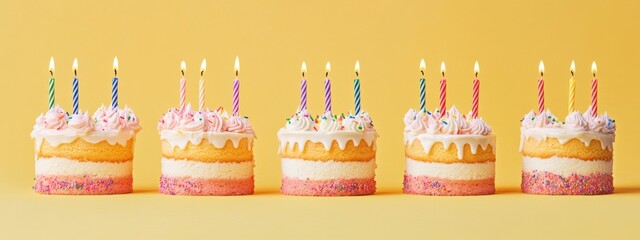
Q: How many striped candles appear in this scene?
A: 15